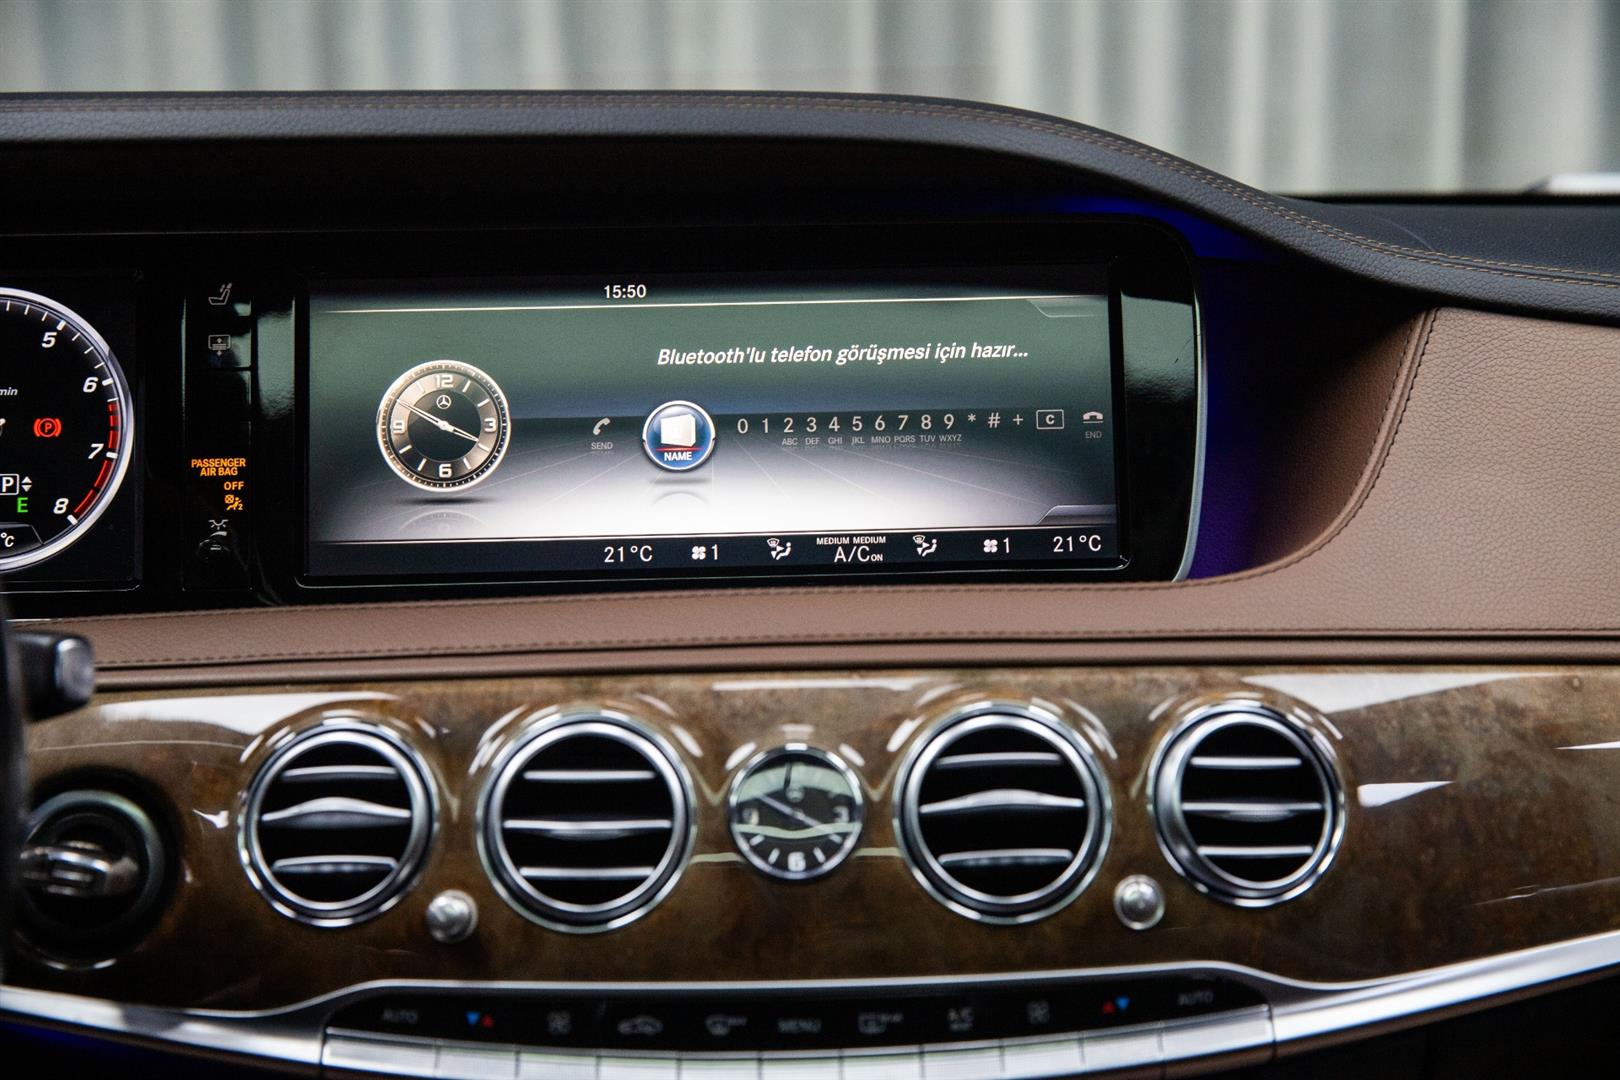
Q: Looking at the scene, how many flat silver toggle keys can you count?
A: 11